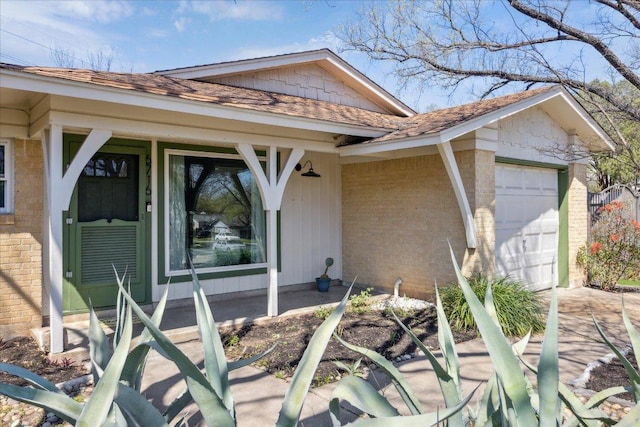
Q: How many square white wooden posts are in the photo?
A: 2